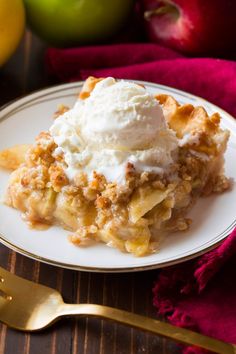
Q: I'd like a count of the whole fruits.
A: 3